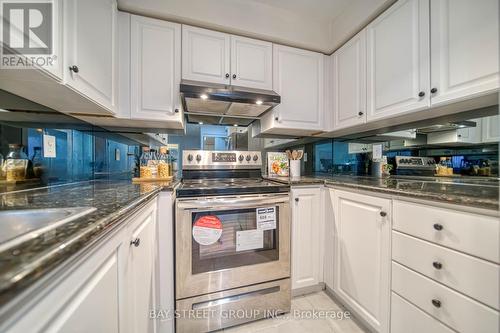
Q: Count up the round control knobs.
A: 5